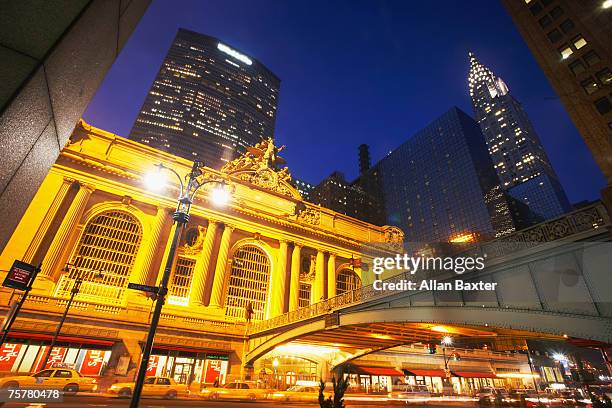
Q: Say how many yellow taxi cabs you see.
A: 4